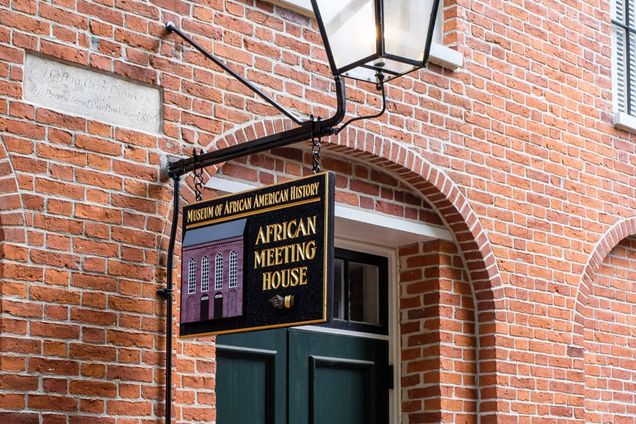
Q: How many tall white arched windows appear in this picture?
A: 4